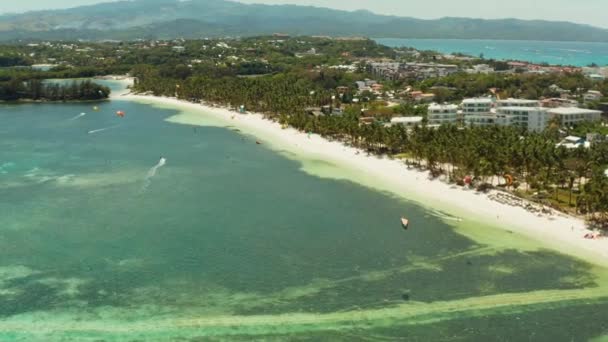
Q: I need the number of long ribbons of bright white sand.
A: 1